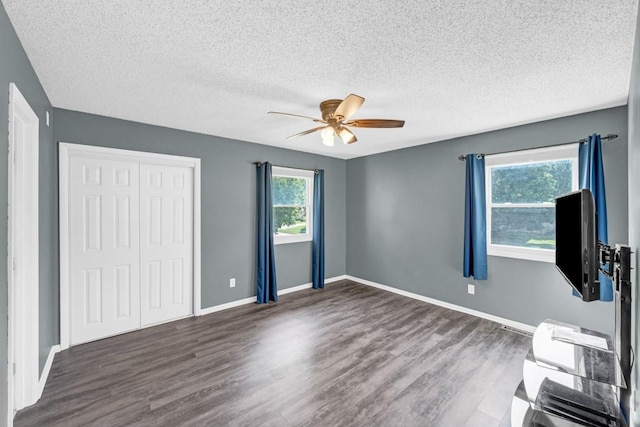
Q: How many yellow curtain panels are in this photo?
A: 0